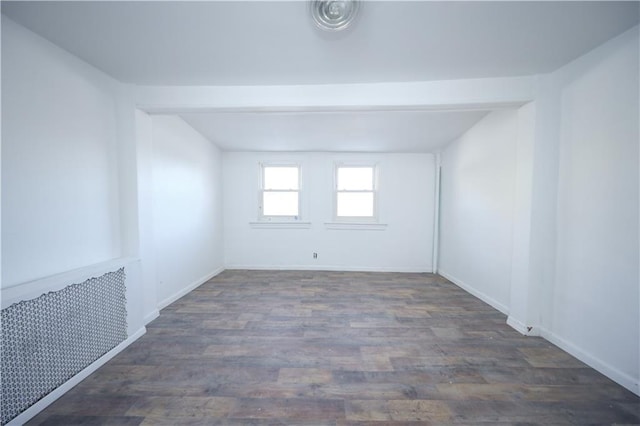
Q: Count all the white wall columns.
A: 2